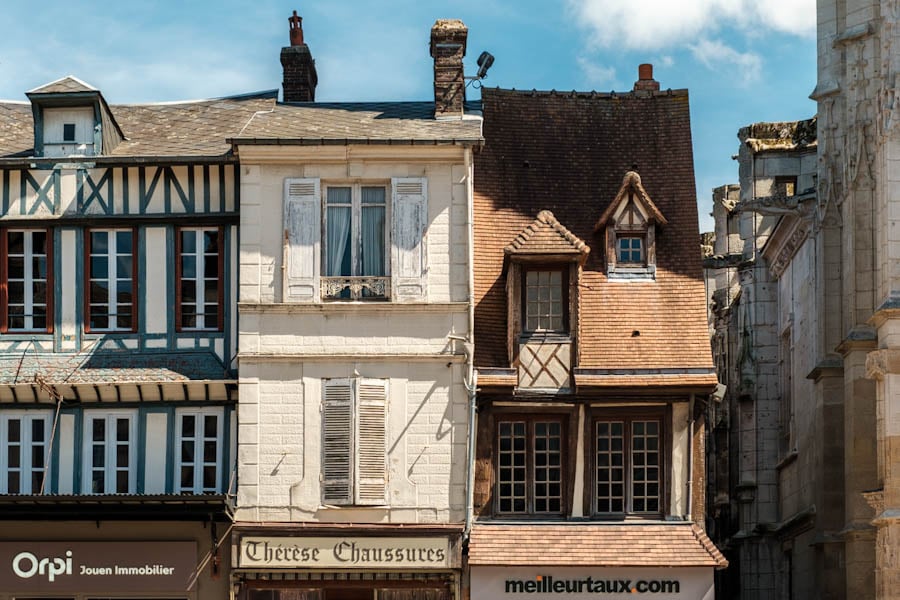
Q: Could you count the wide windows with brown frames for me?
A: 2